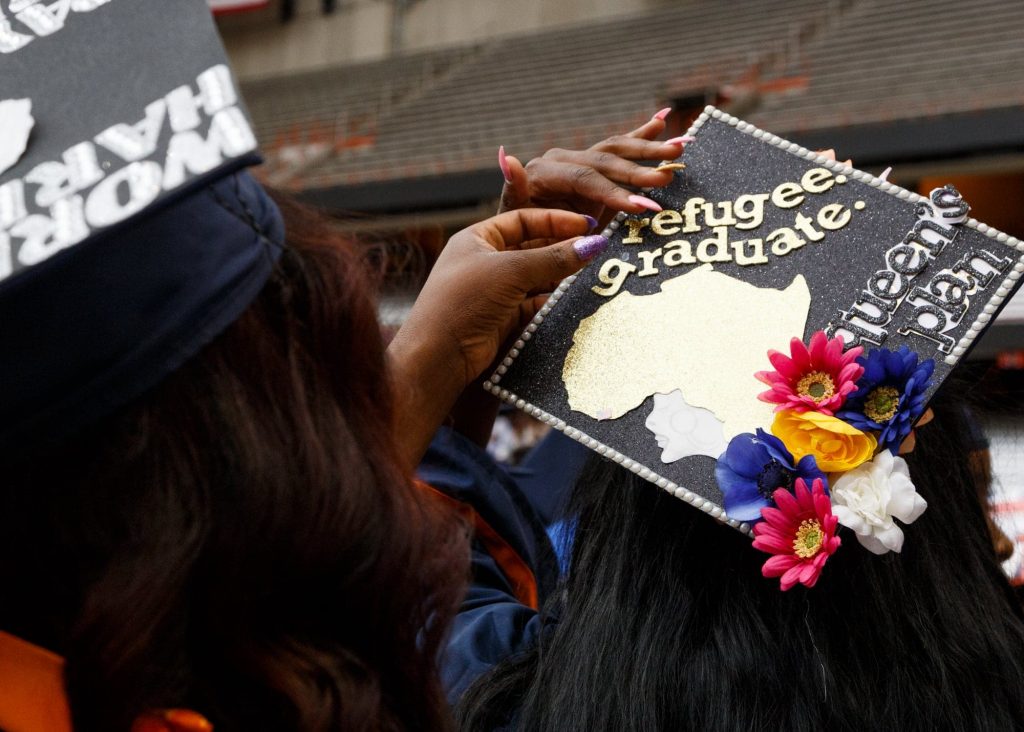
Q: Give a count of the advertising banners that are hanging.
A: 0